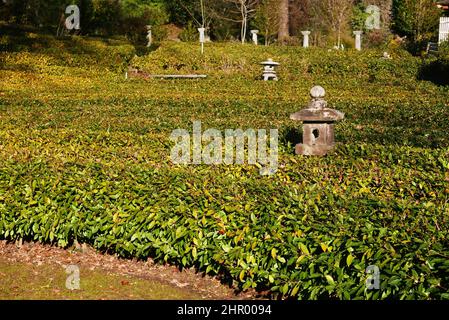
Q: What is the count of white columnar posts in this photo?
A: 5